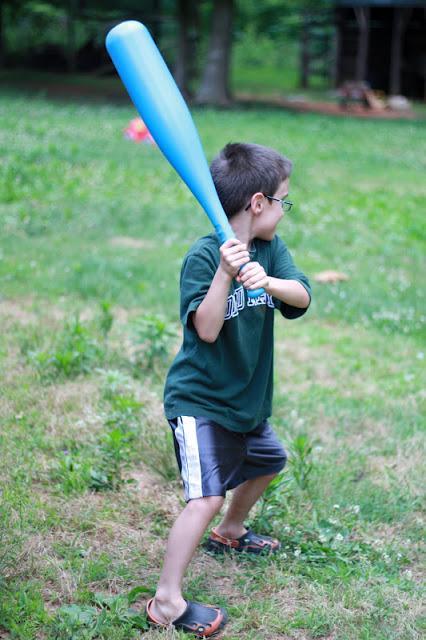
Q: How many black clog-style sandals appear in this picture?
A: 2